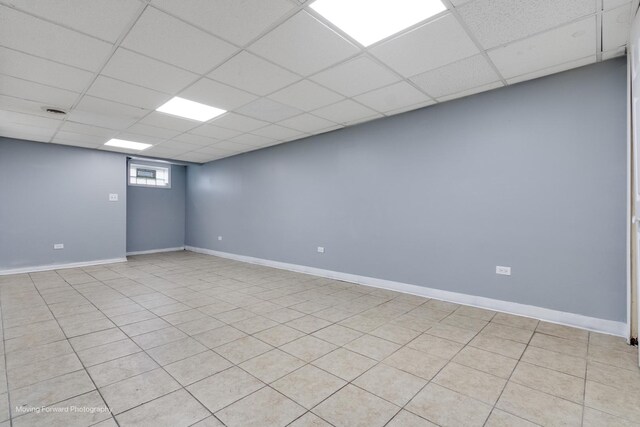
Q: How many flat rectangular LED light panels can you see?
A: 3